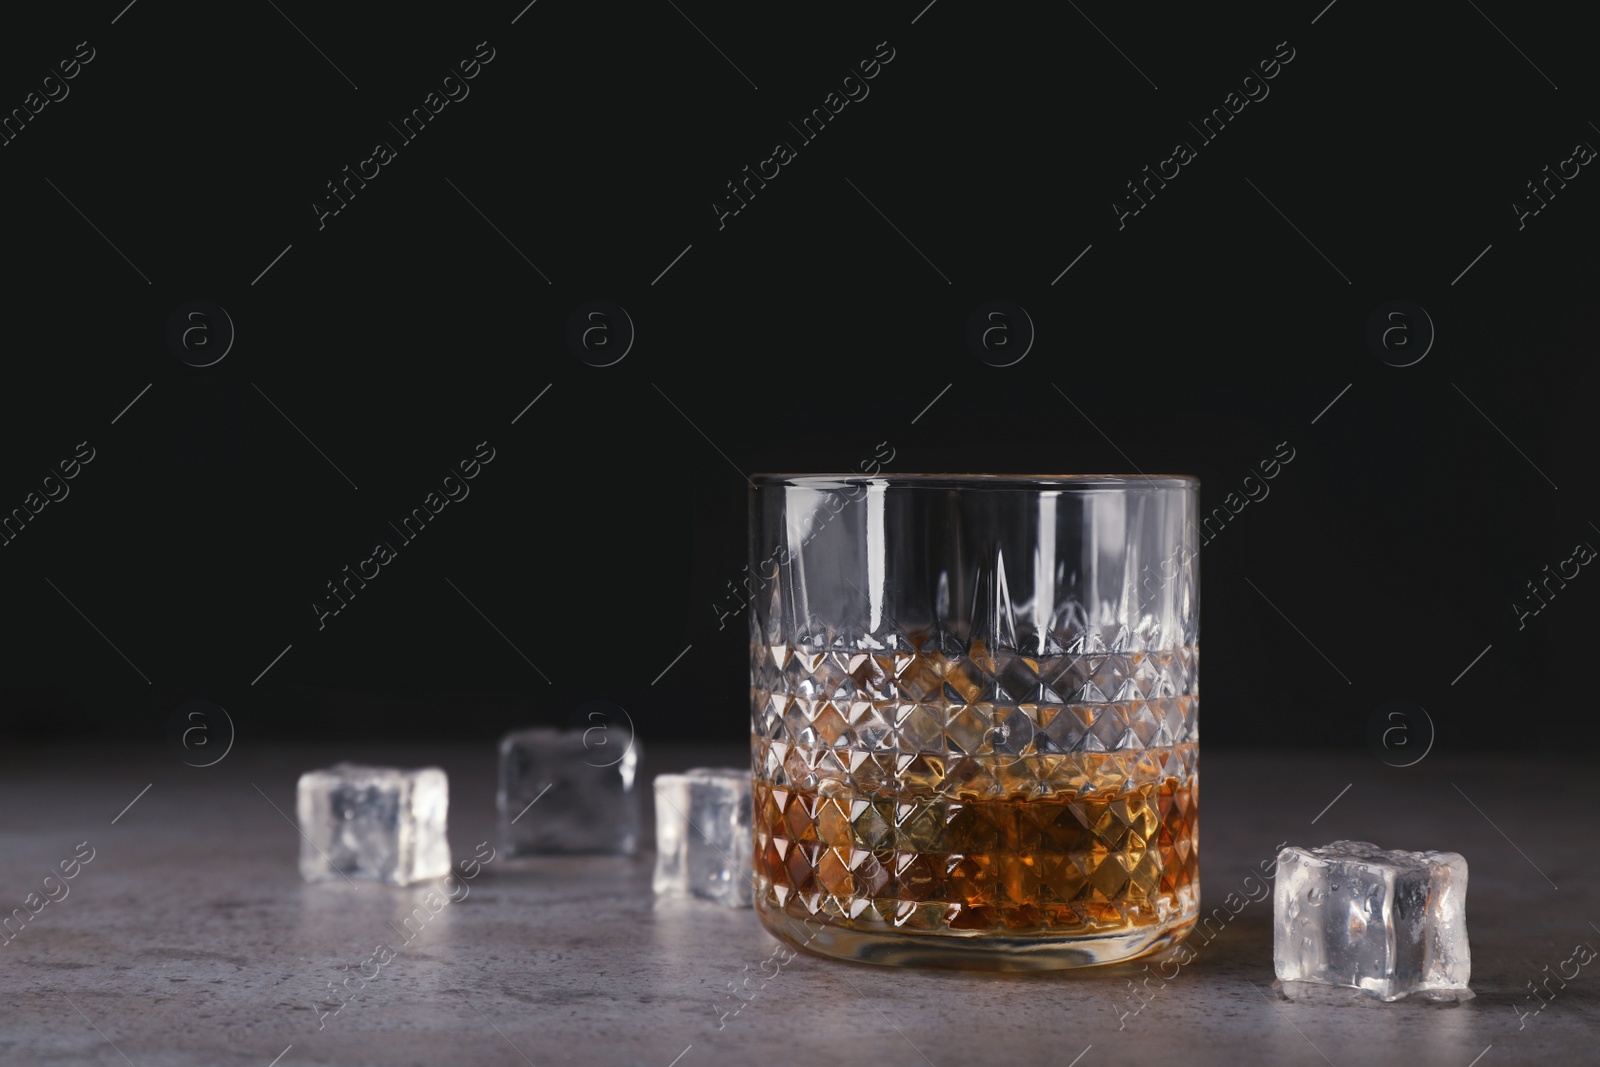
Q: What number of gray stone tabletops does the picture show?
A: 1